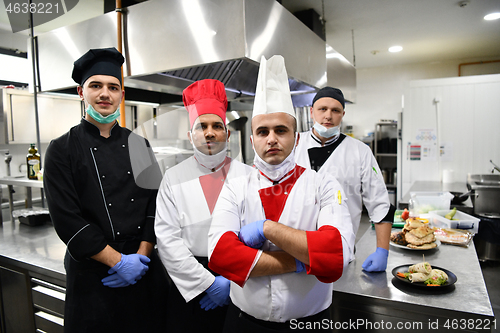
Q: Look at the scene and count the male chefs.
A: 4